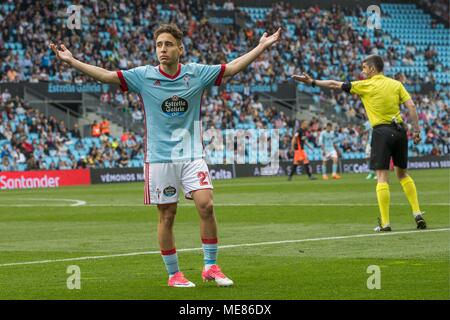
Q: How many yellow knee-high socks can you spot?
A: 2